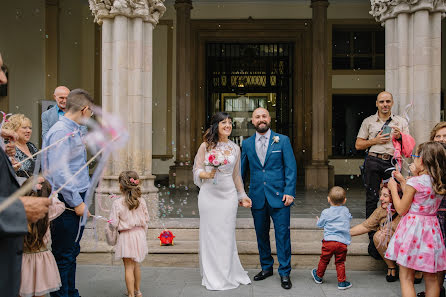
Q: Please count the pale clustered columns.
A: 2